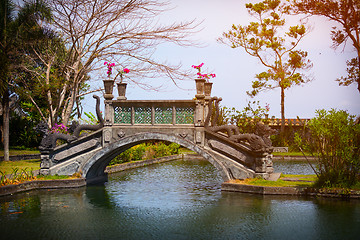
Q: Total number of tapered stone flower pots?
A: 4